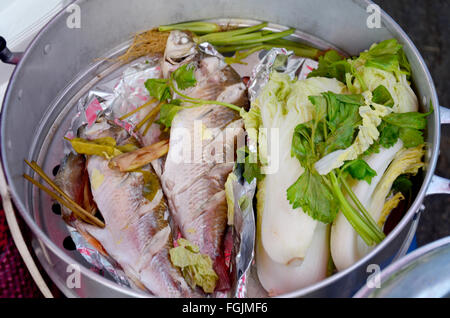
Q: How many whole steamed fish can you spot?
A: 2